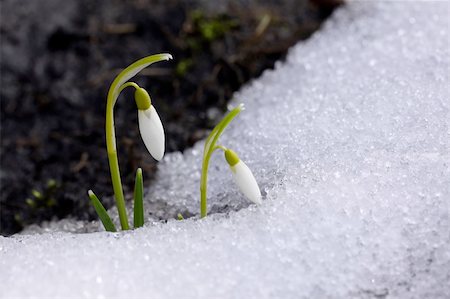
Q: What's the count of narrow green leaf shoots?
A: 2